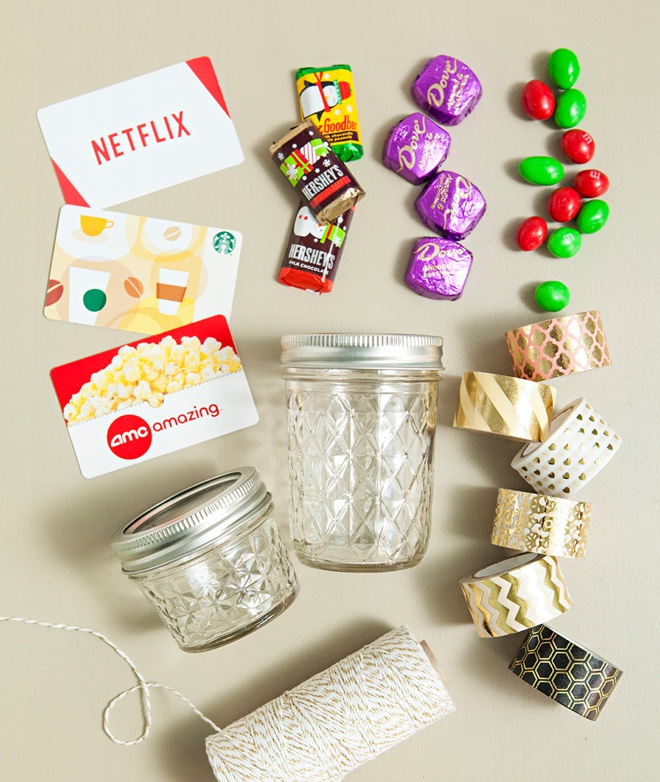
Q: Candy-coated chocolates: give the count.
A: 11